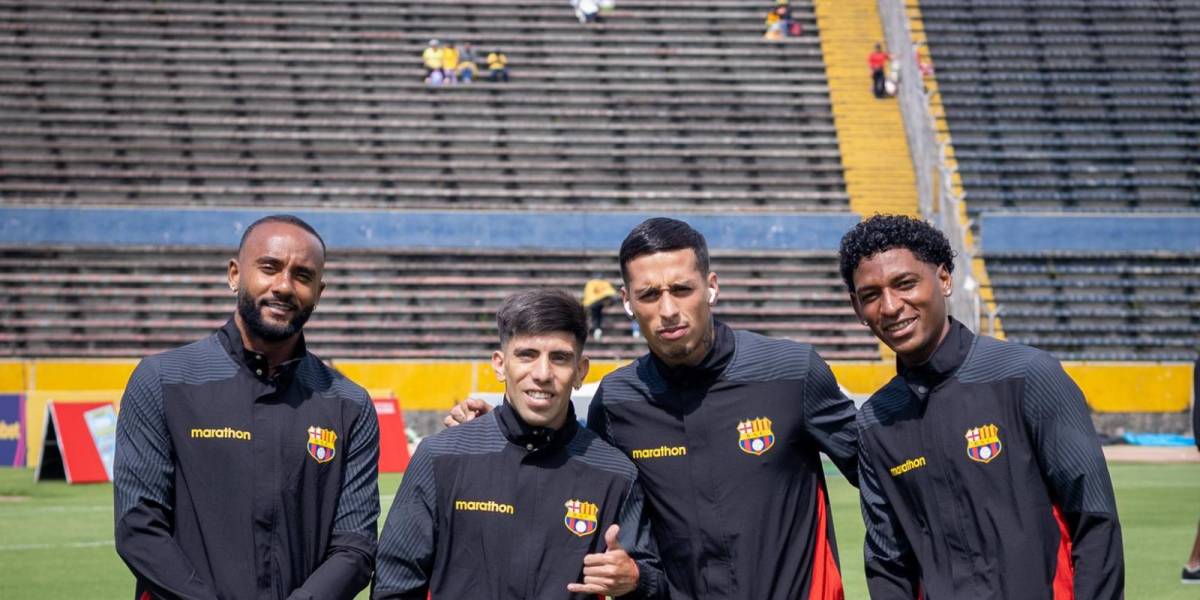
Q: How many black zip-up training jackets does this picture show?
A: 4